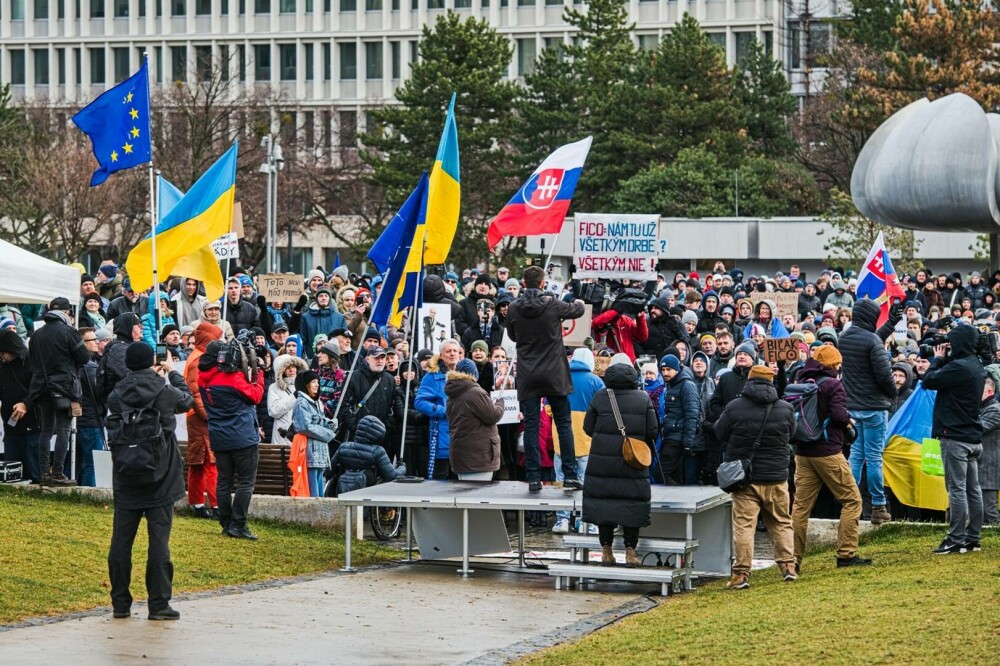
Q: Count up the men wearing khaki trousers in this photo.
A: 2